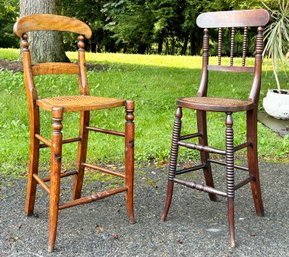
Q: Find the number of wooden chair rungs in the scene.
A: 14